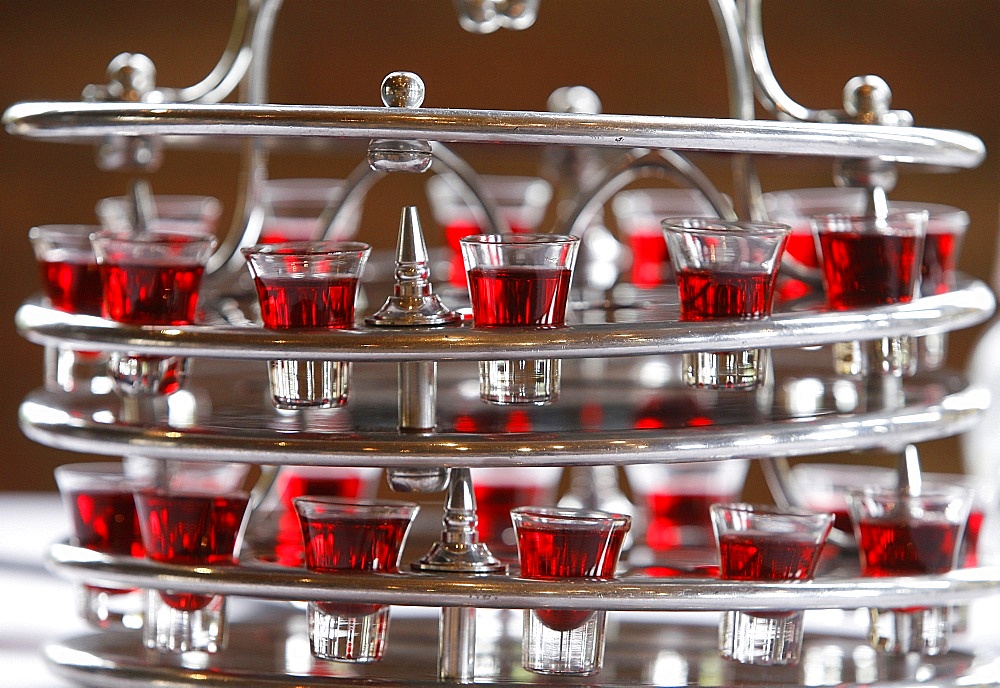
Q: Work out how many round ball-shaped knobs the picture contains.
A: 4